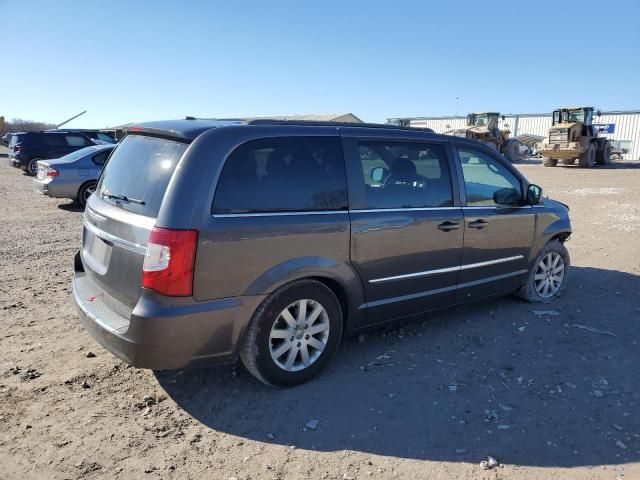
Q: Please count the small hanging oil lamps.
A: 0